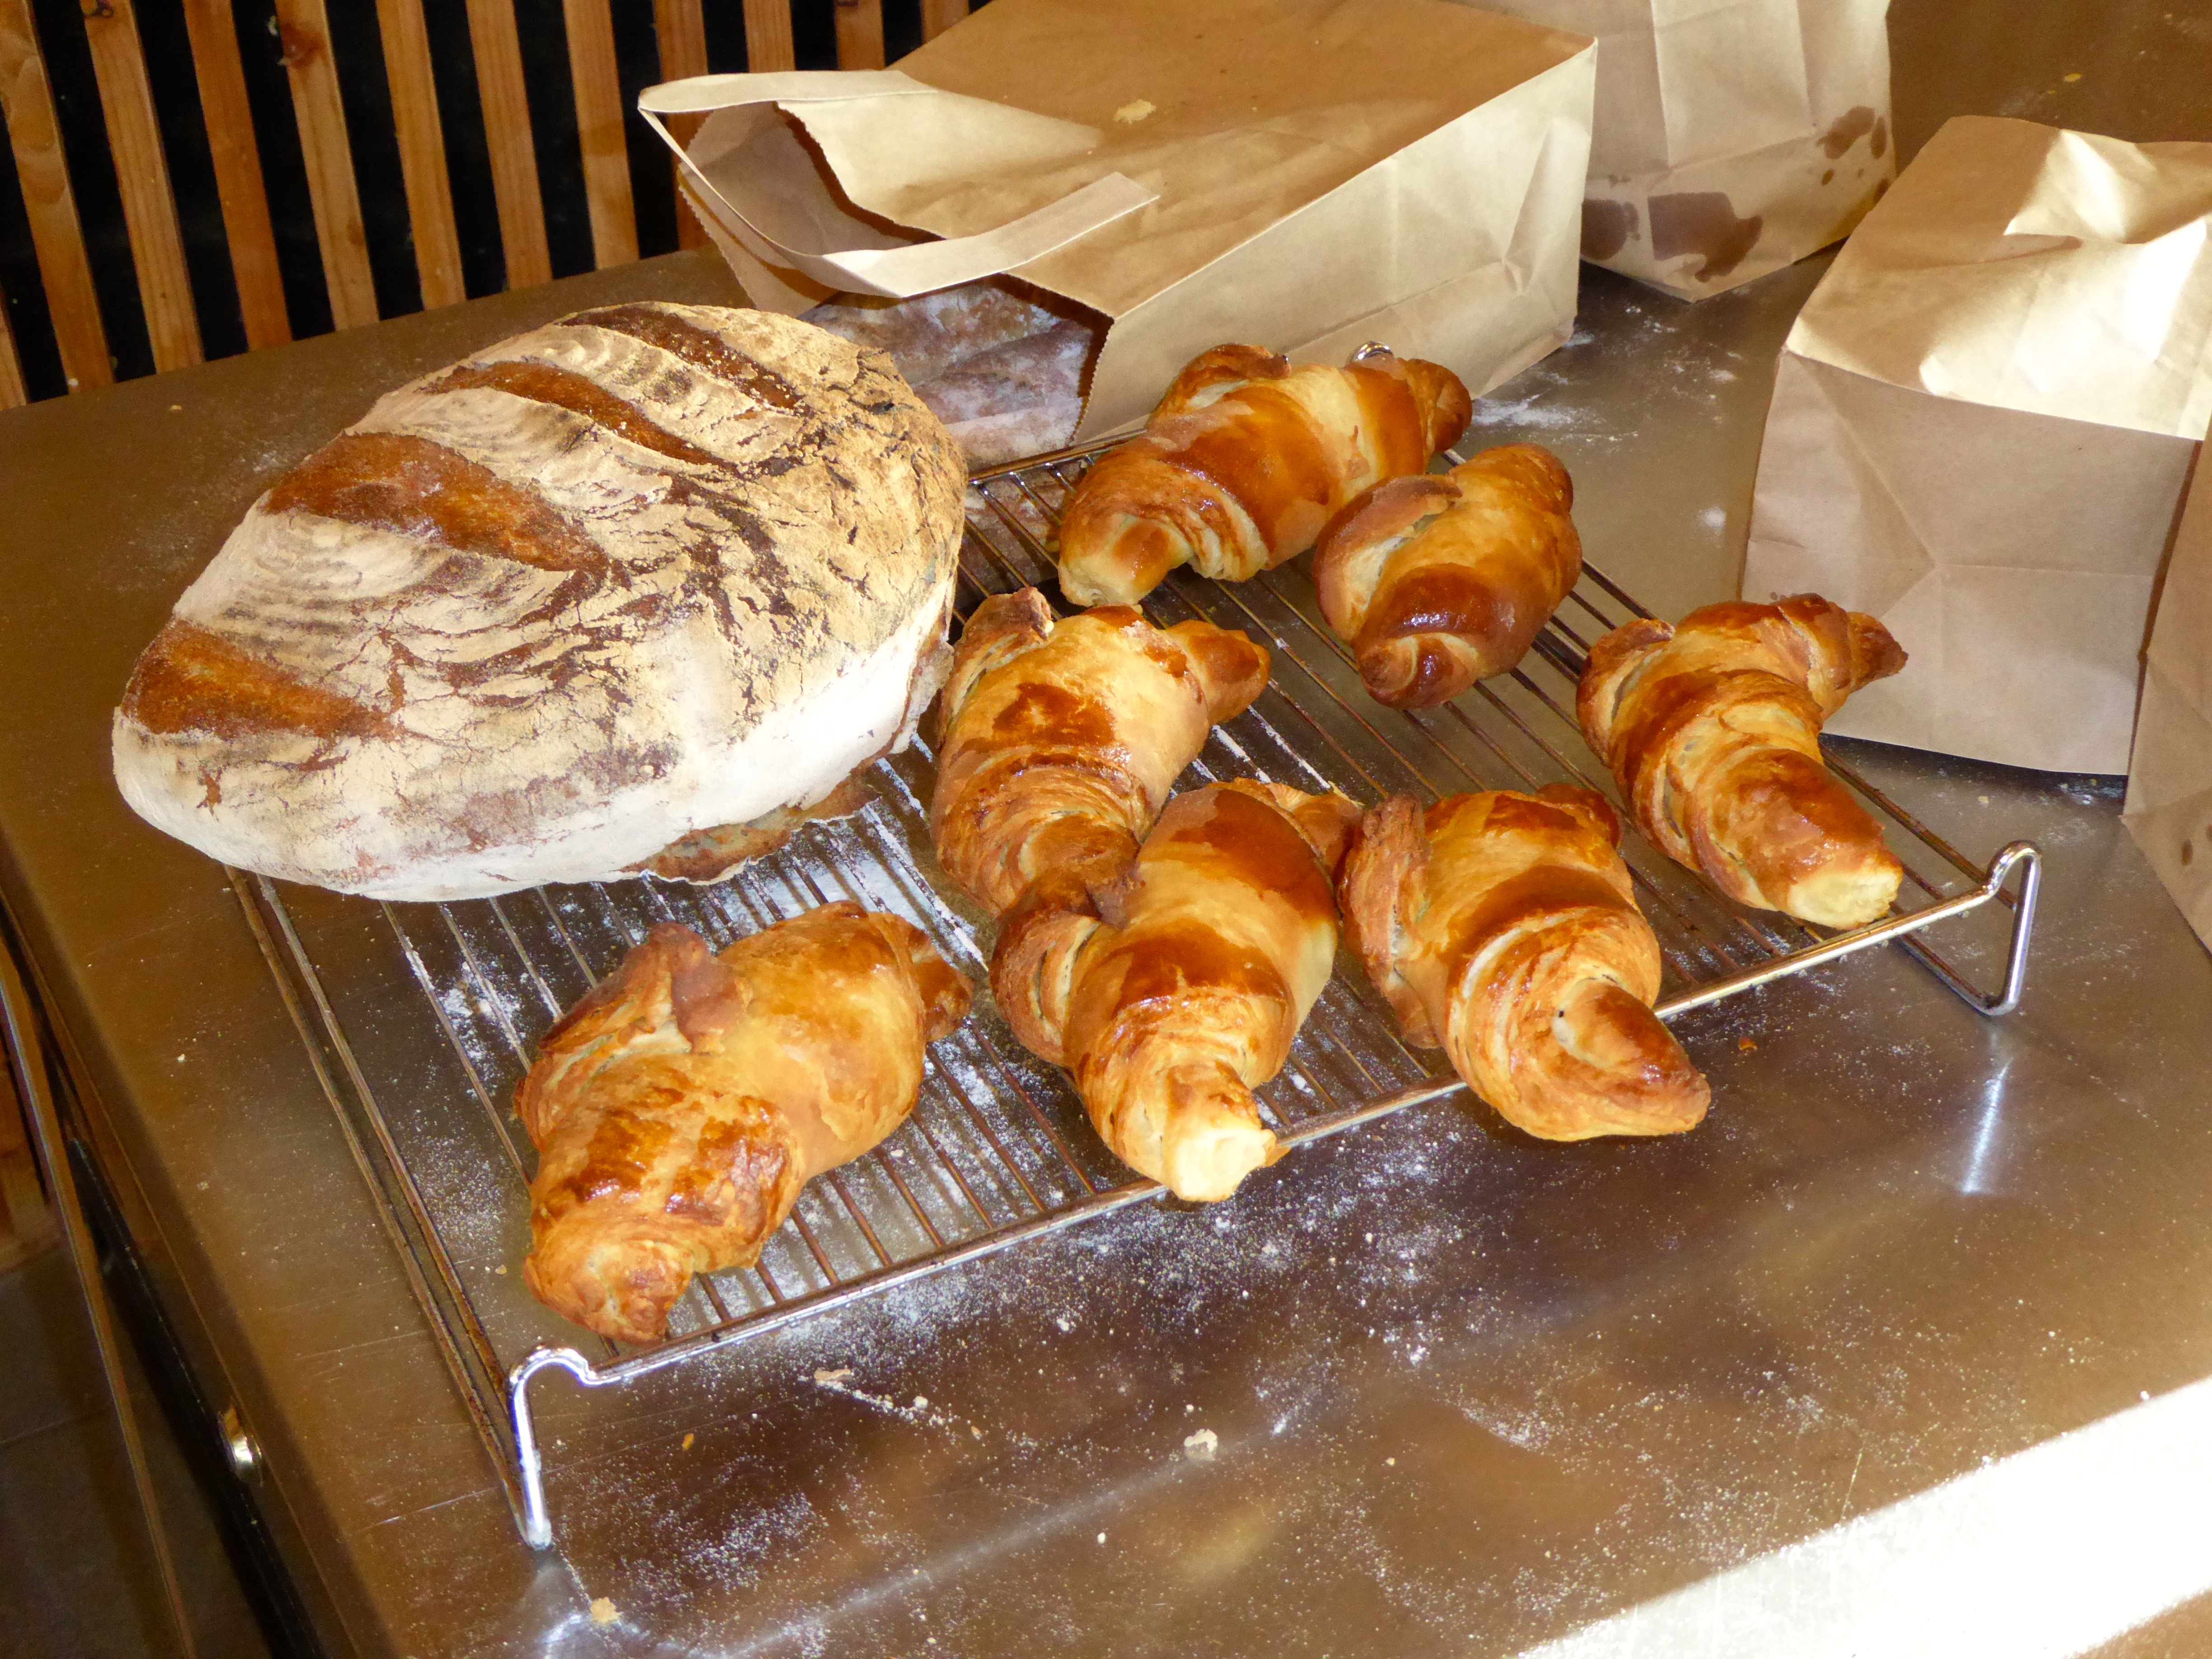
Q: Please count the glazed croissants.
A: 7